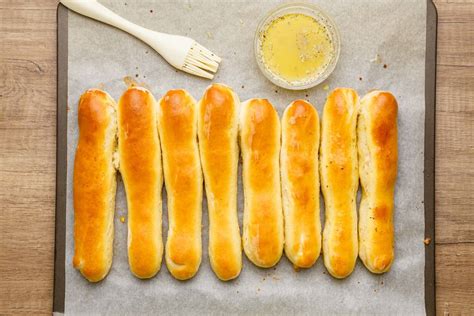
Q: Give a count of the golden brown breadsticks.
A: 8